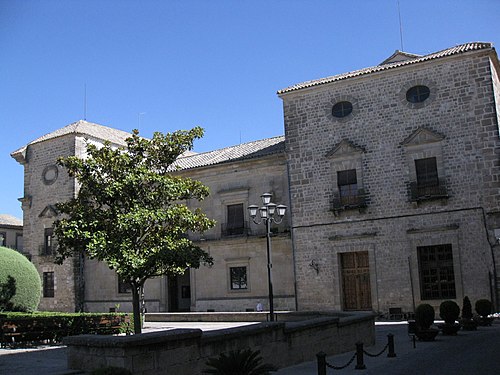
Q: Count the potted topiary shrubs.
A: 4